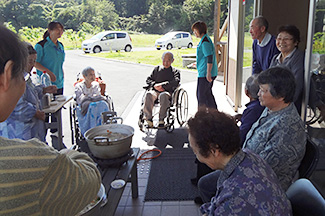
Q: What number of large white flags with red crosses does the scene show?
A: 0